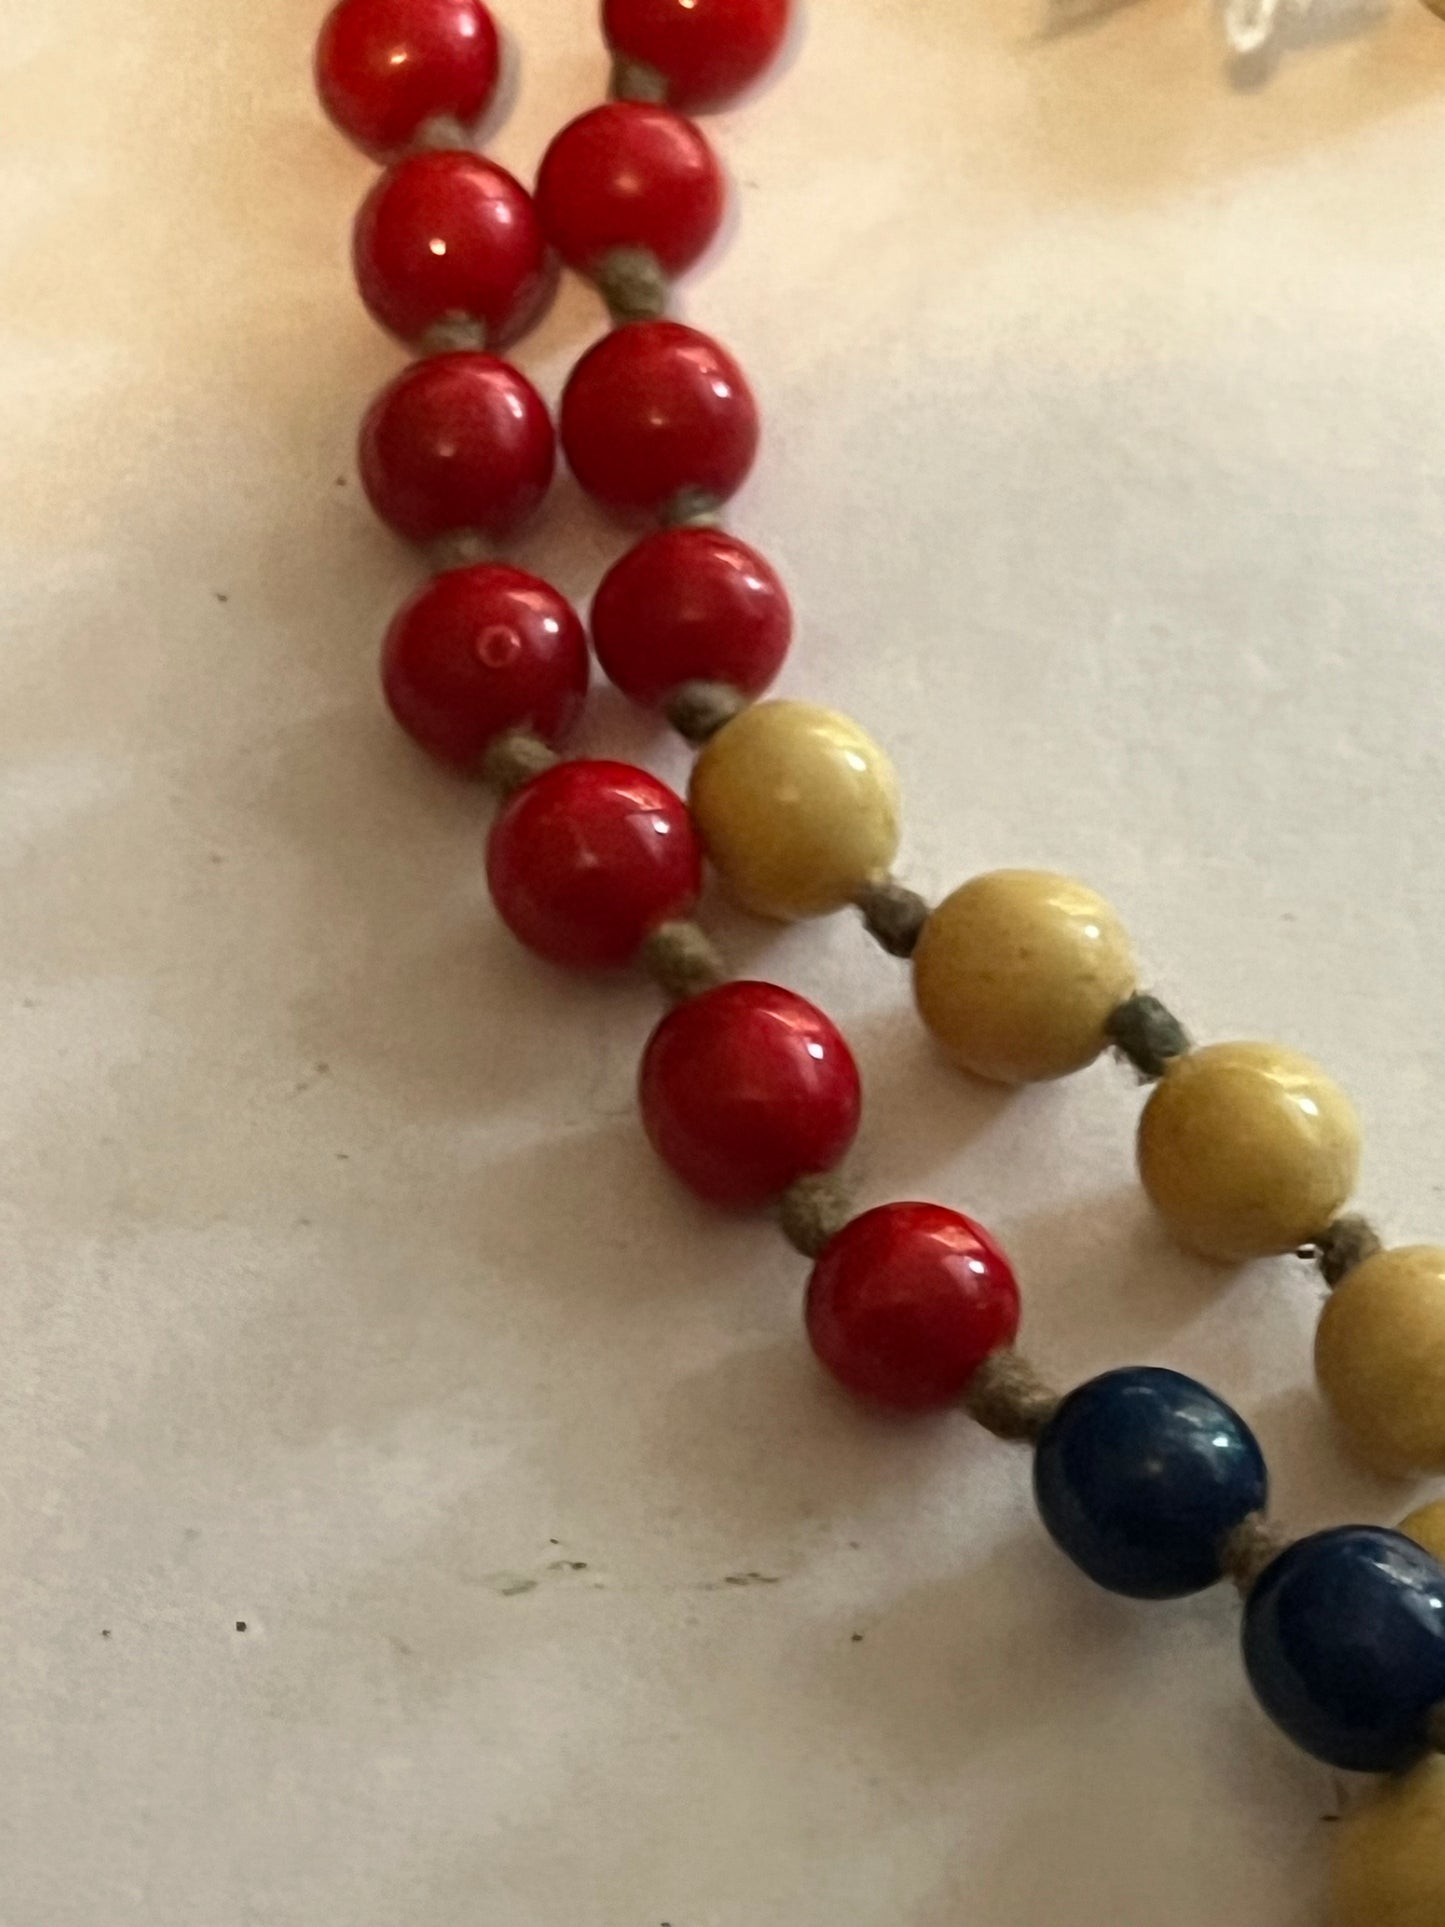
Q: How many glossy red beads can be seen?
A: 11